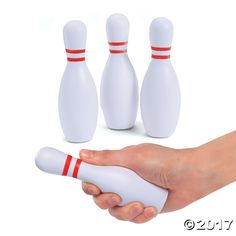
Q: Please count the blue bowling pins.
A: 0